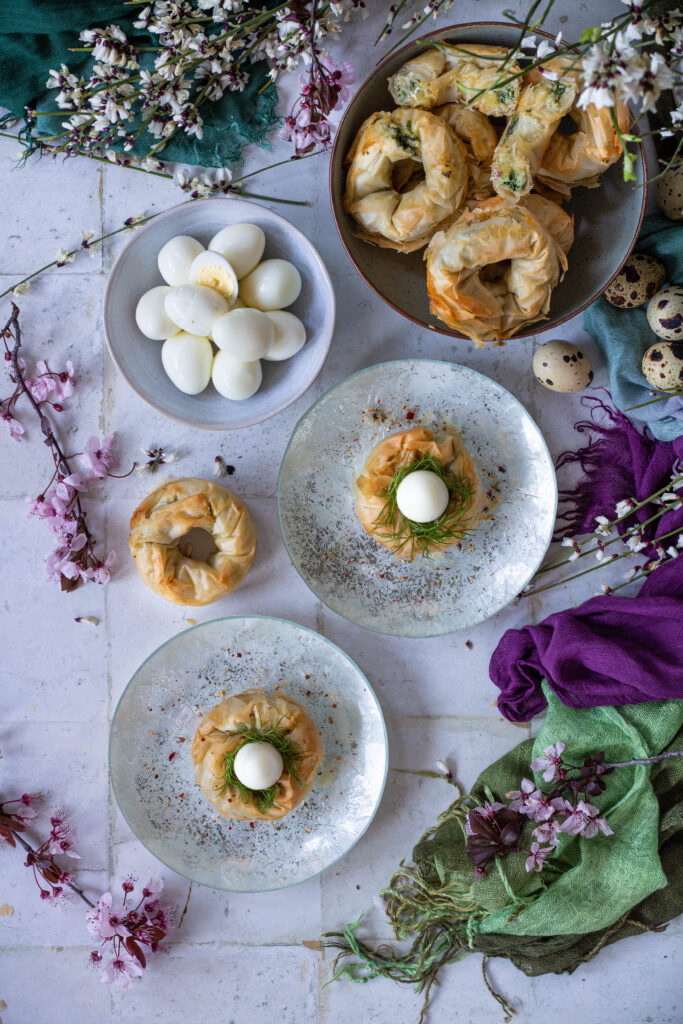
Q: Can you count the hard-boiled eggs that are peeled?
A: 12